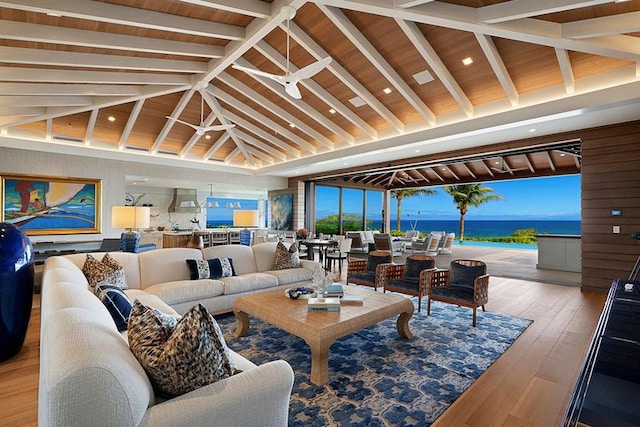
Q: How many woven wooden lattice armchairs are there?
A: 3